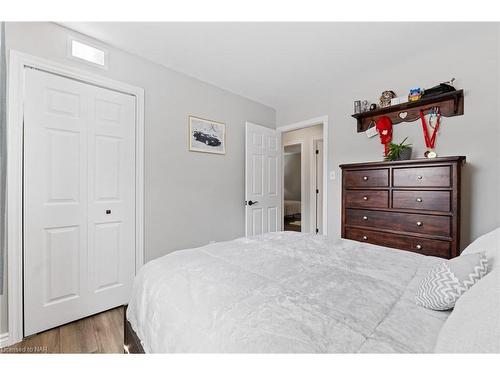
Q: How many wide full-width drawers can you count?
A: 2